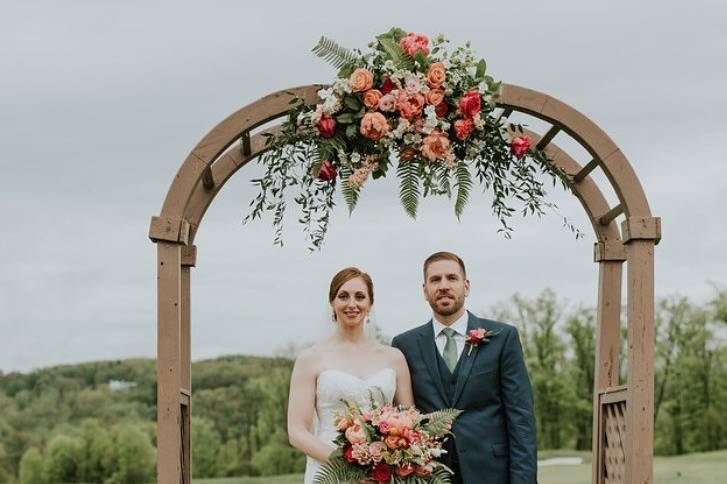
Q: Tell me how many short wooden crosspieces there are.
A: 6